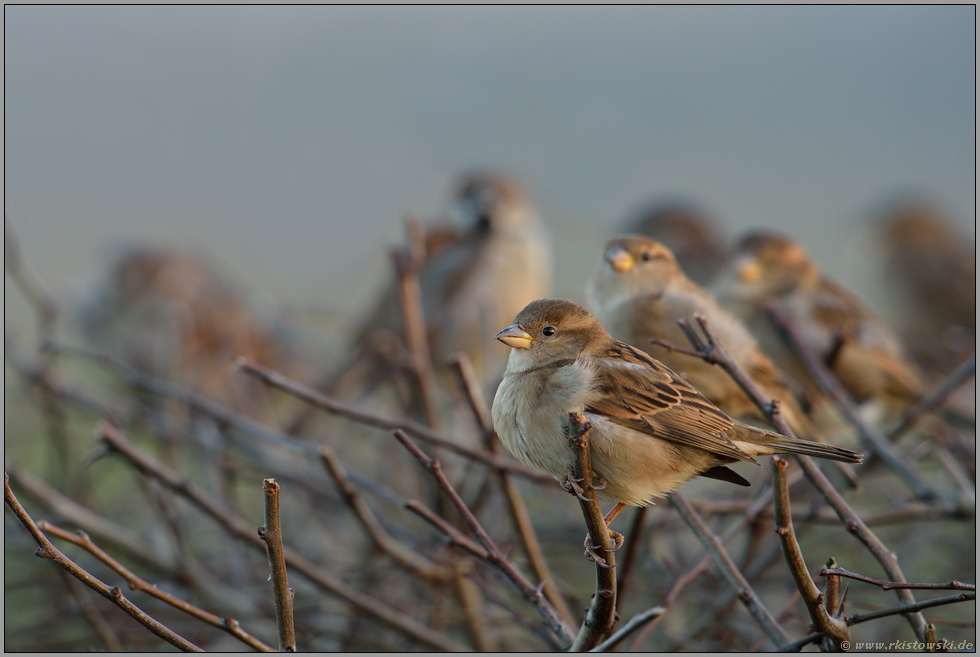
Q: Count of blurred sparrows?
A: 6